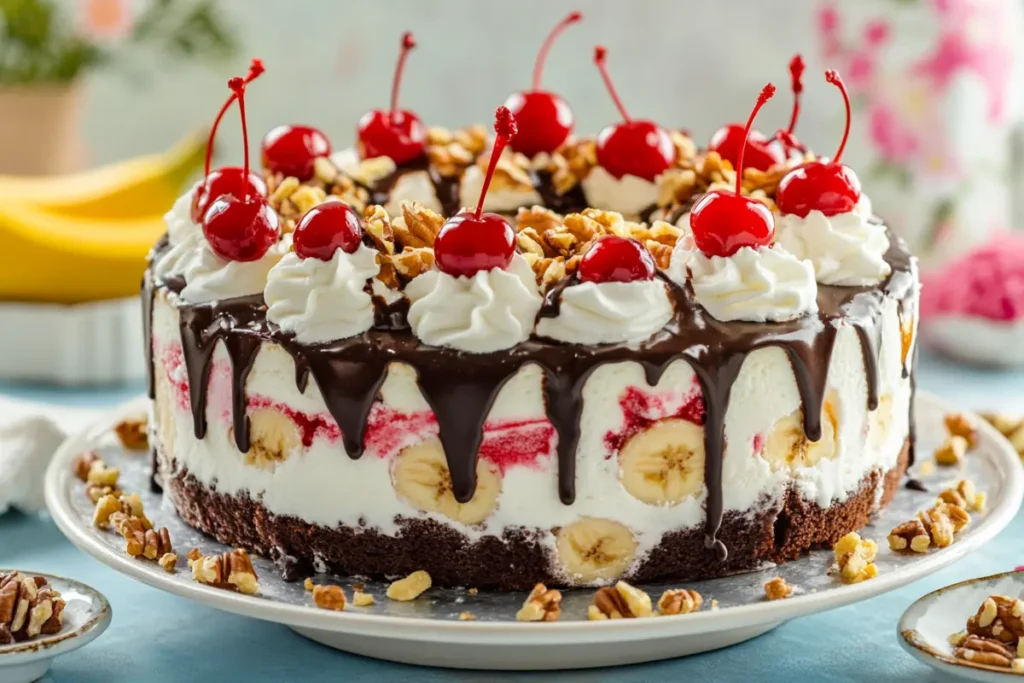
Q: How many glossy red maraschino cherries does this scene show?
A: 13